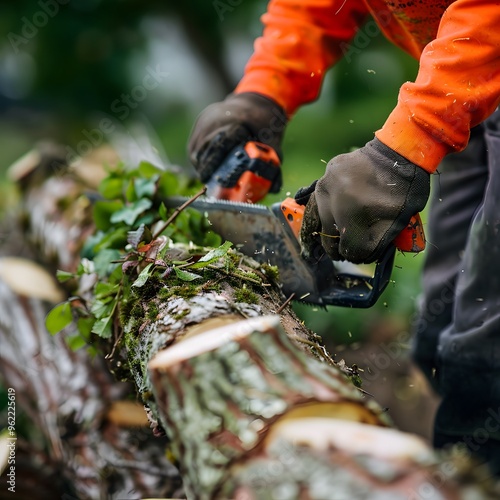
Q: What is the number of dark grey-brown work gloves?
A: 2